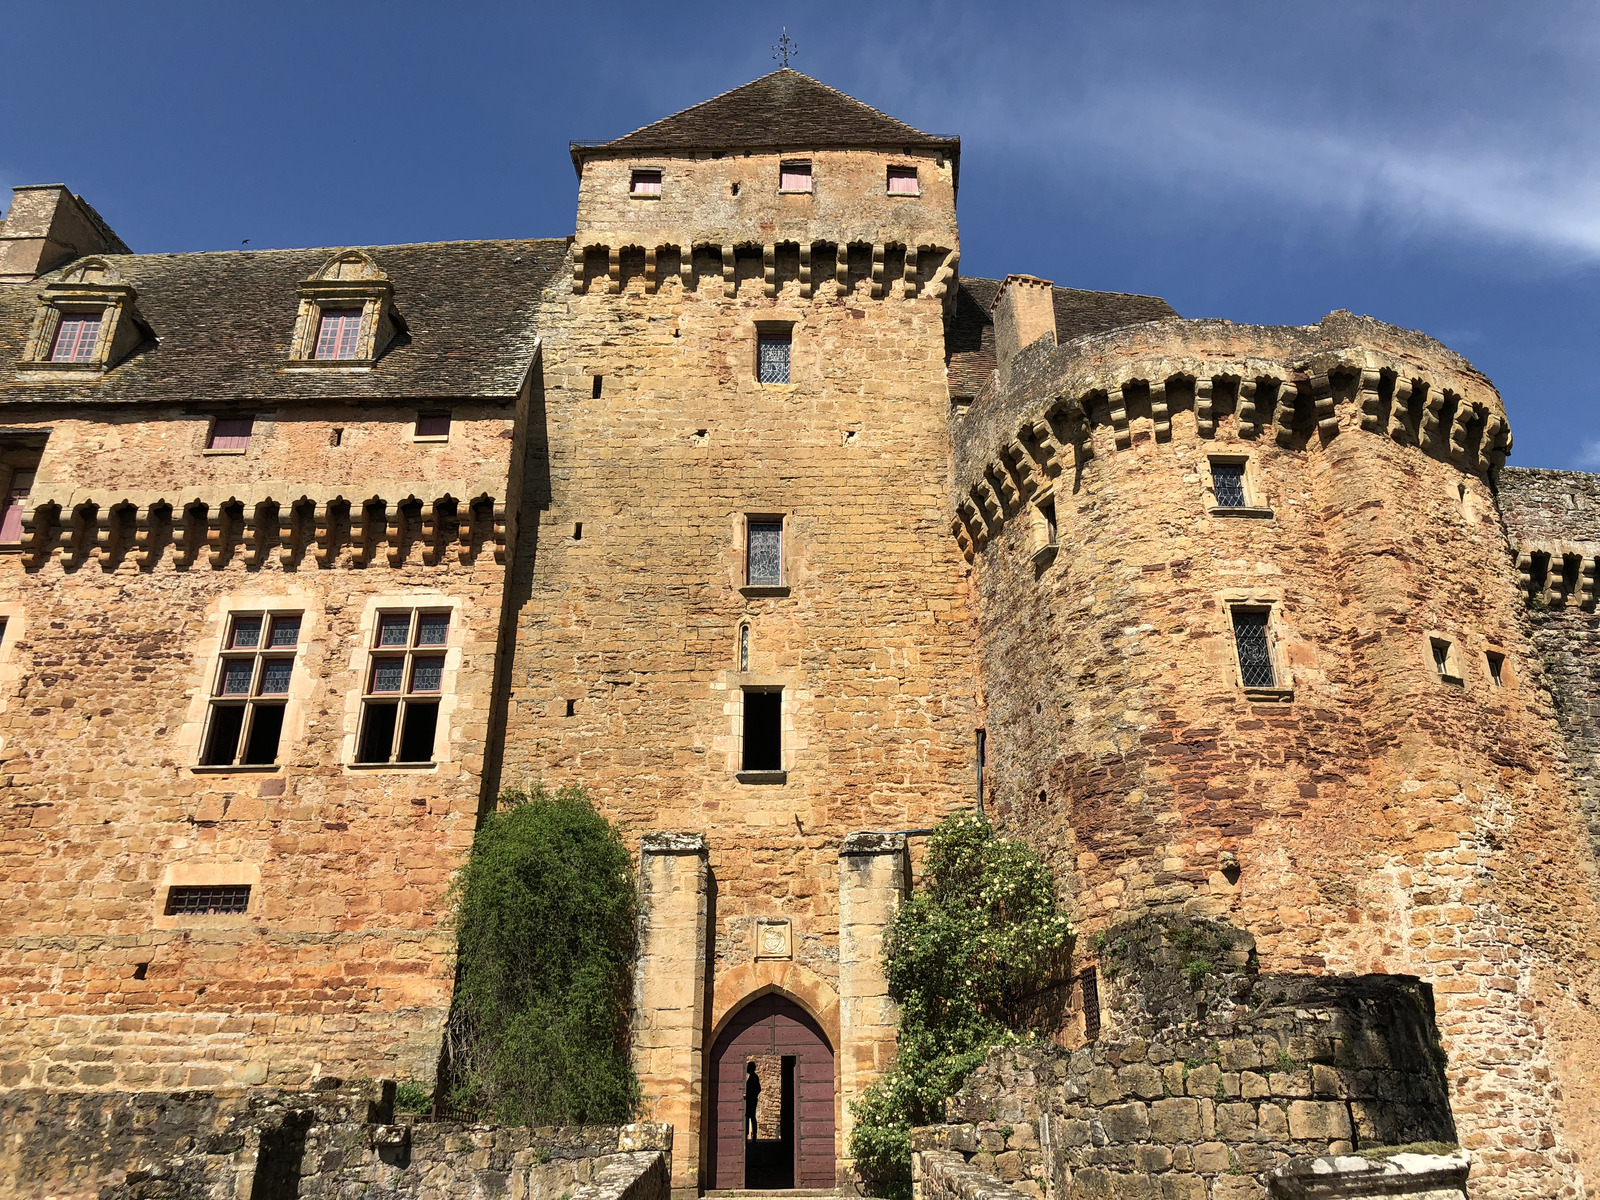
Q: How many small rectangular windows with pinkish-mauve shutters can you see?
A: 5